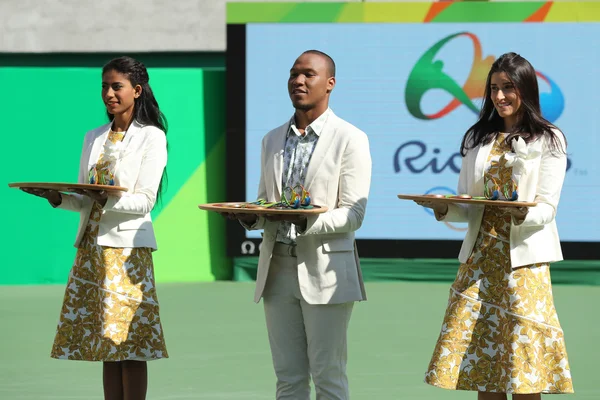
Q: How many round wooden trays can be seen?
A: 3